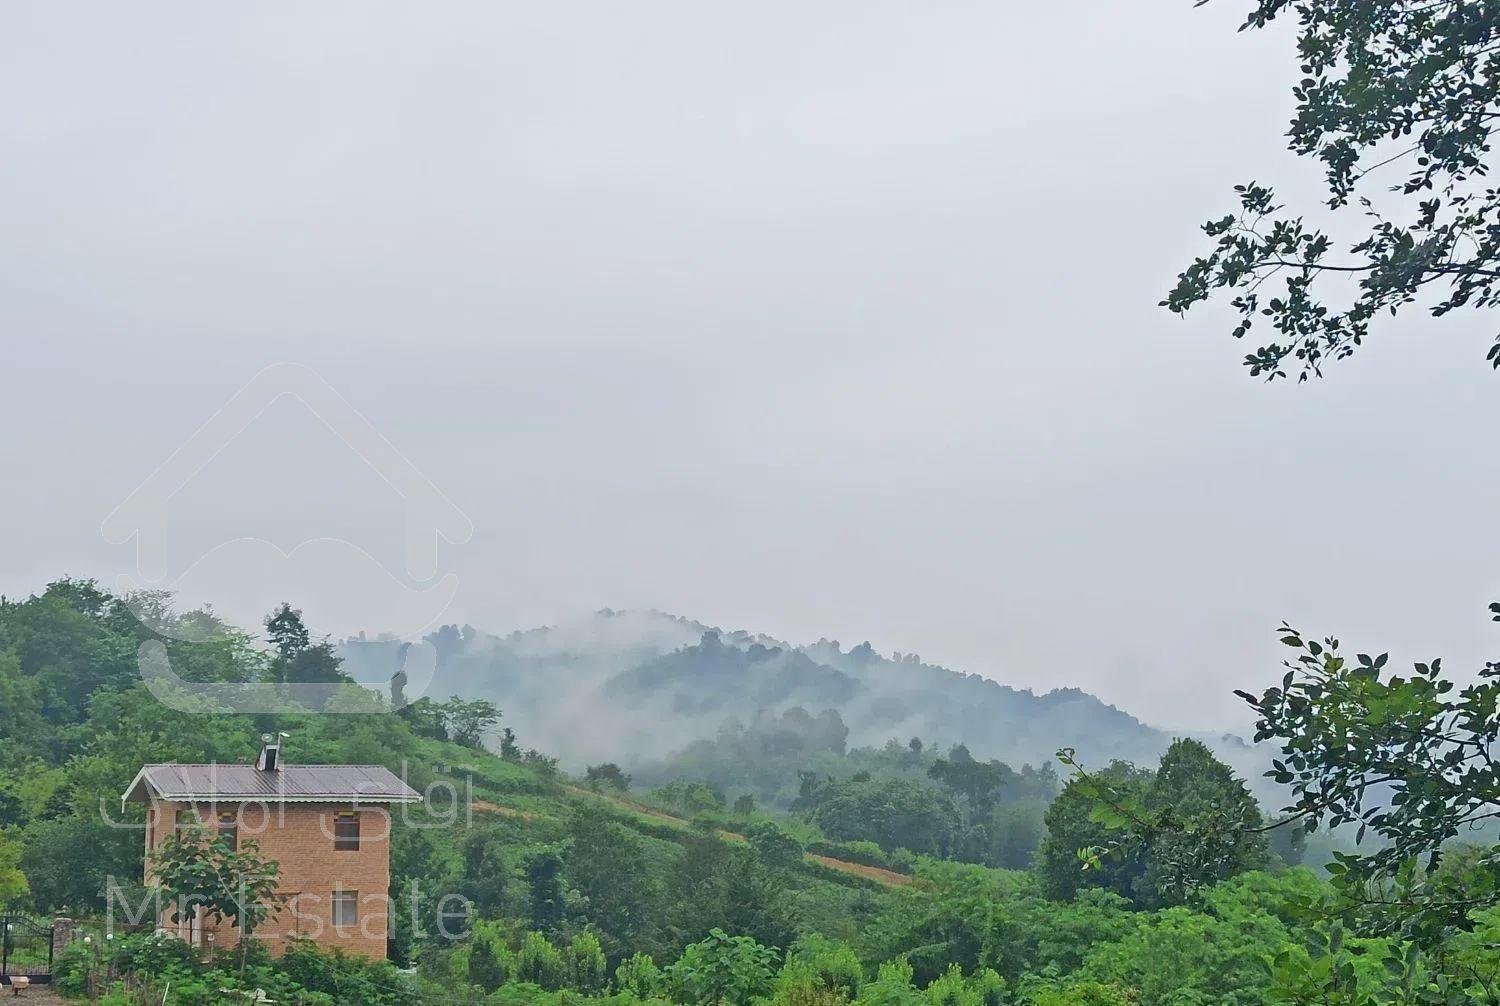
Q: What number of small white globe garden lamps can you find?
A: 2